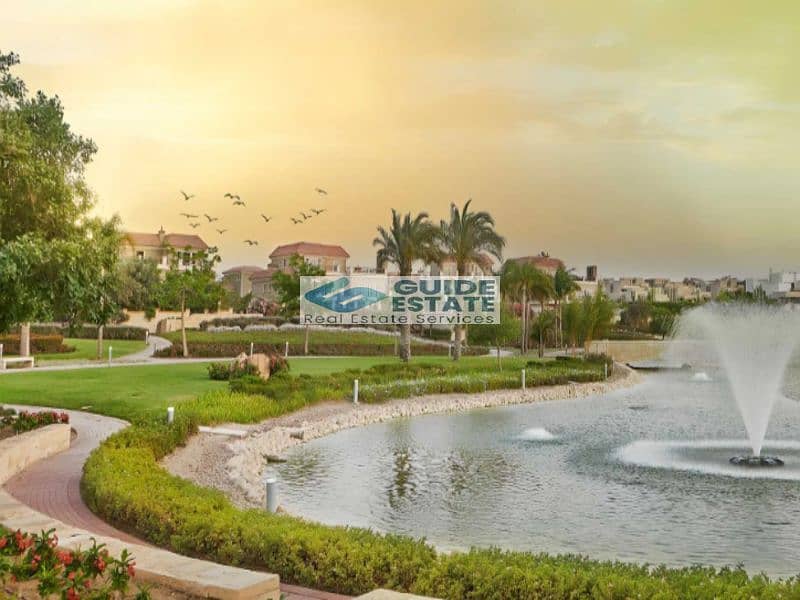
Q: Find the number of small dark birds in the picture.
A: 13